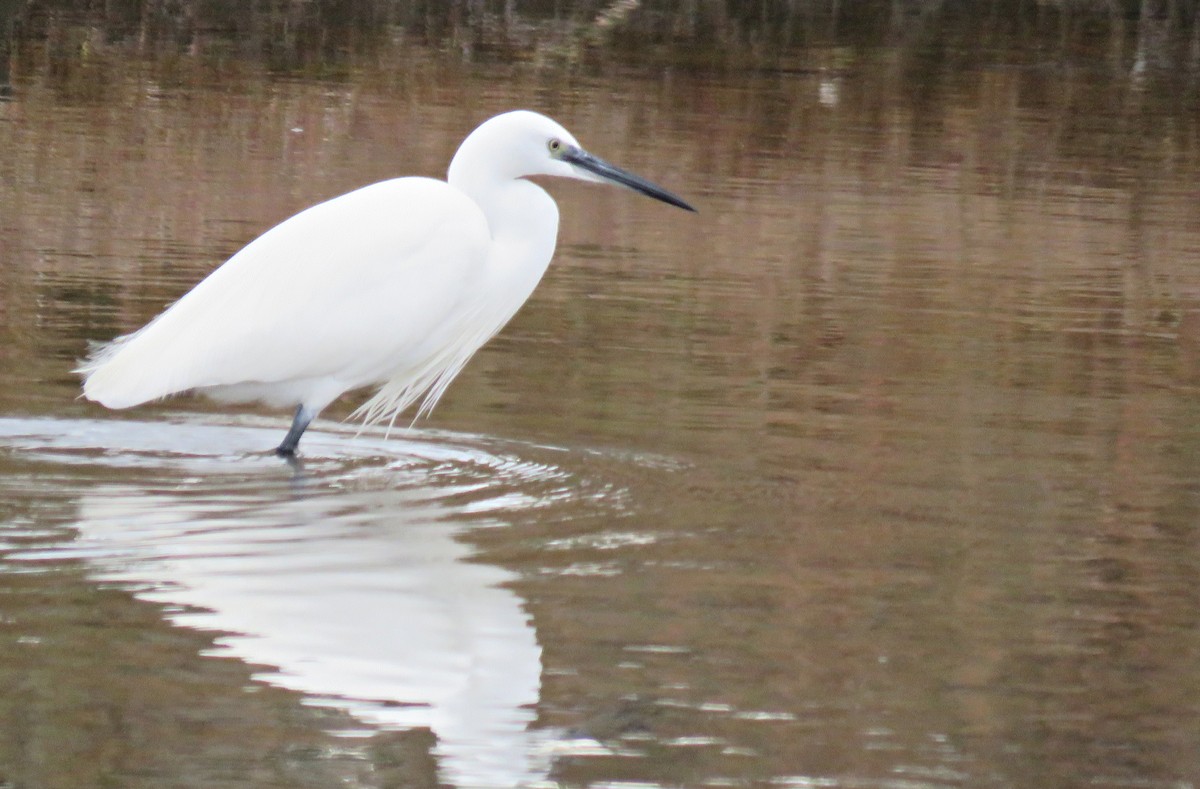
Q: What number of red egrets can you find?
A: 0